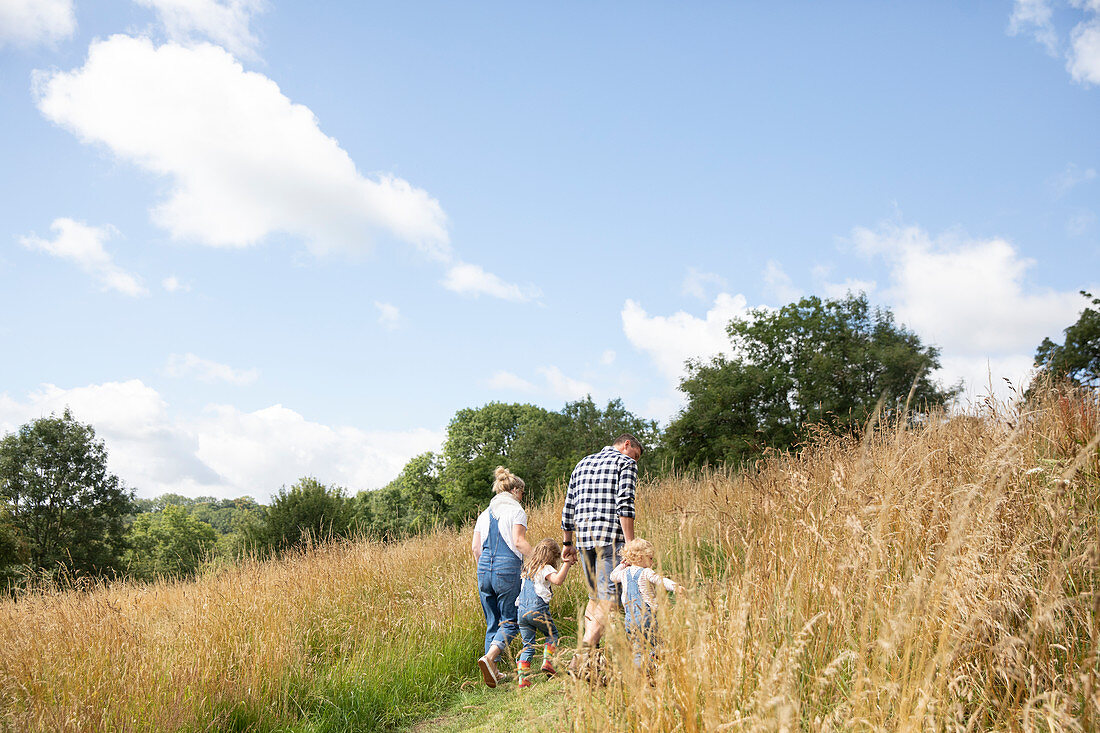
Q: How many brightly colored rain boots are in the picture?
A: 2